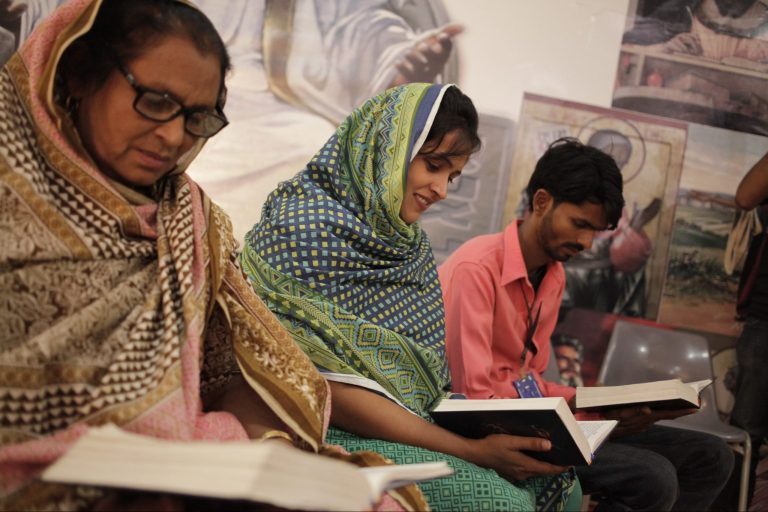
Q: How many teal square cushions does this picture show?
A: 0